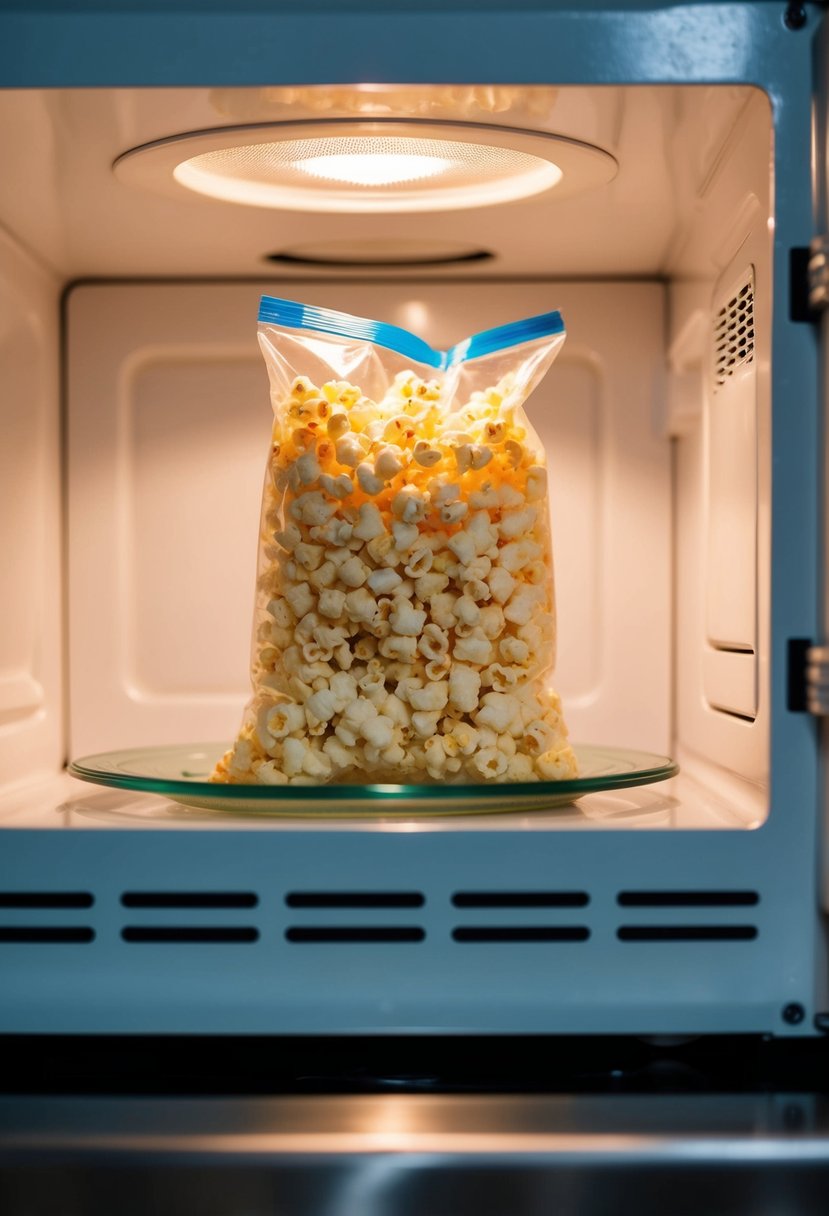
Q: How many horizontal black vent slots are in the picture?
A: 10